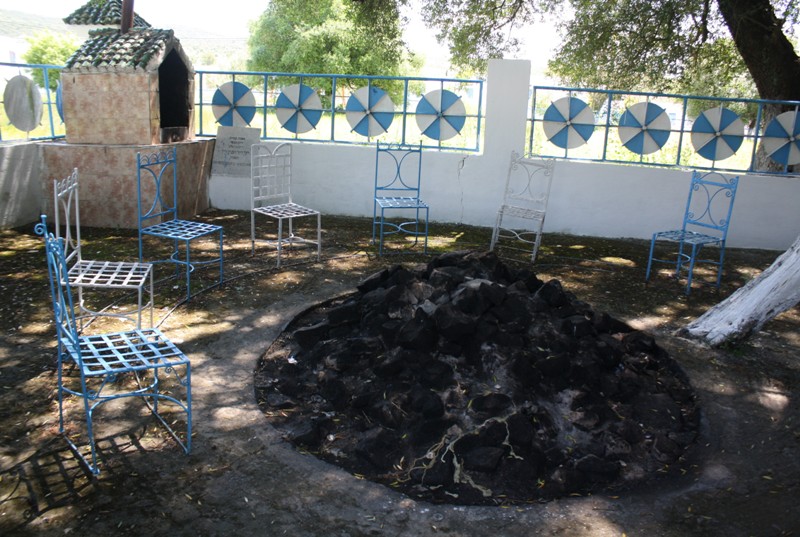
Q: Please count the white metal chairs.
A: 3